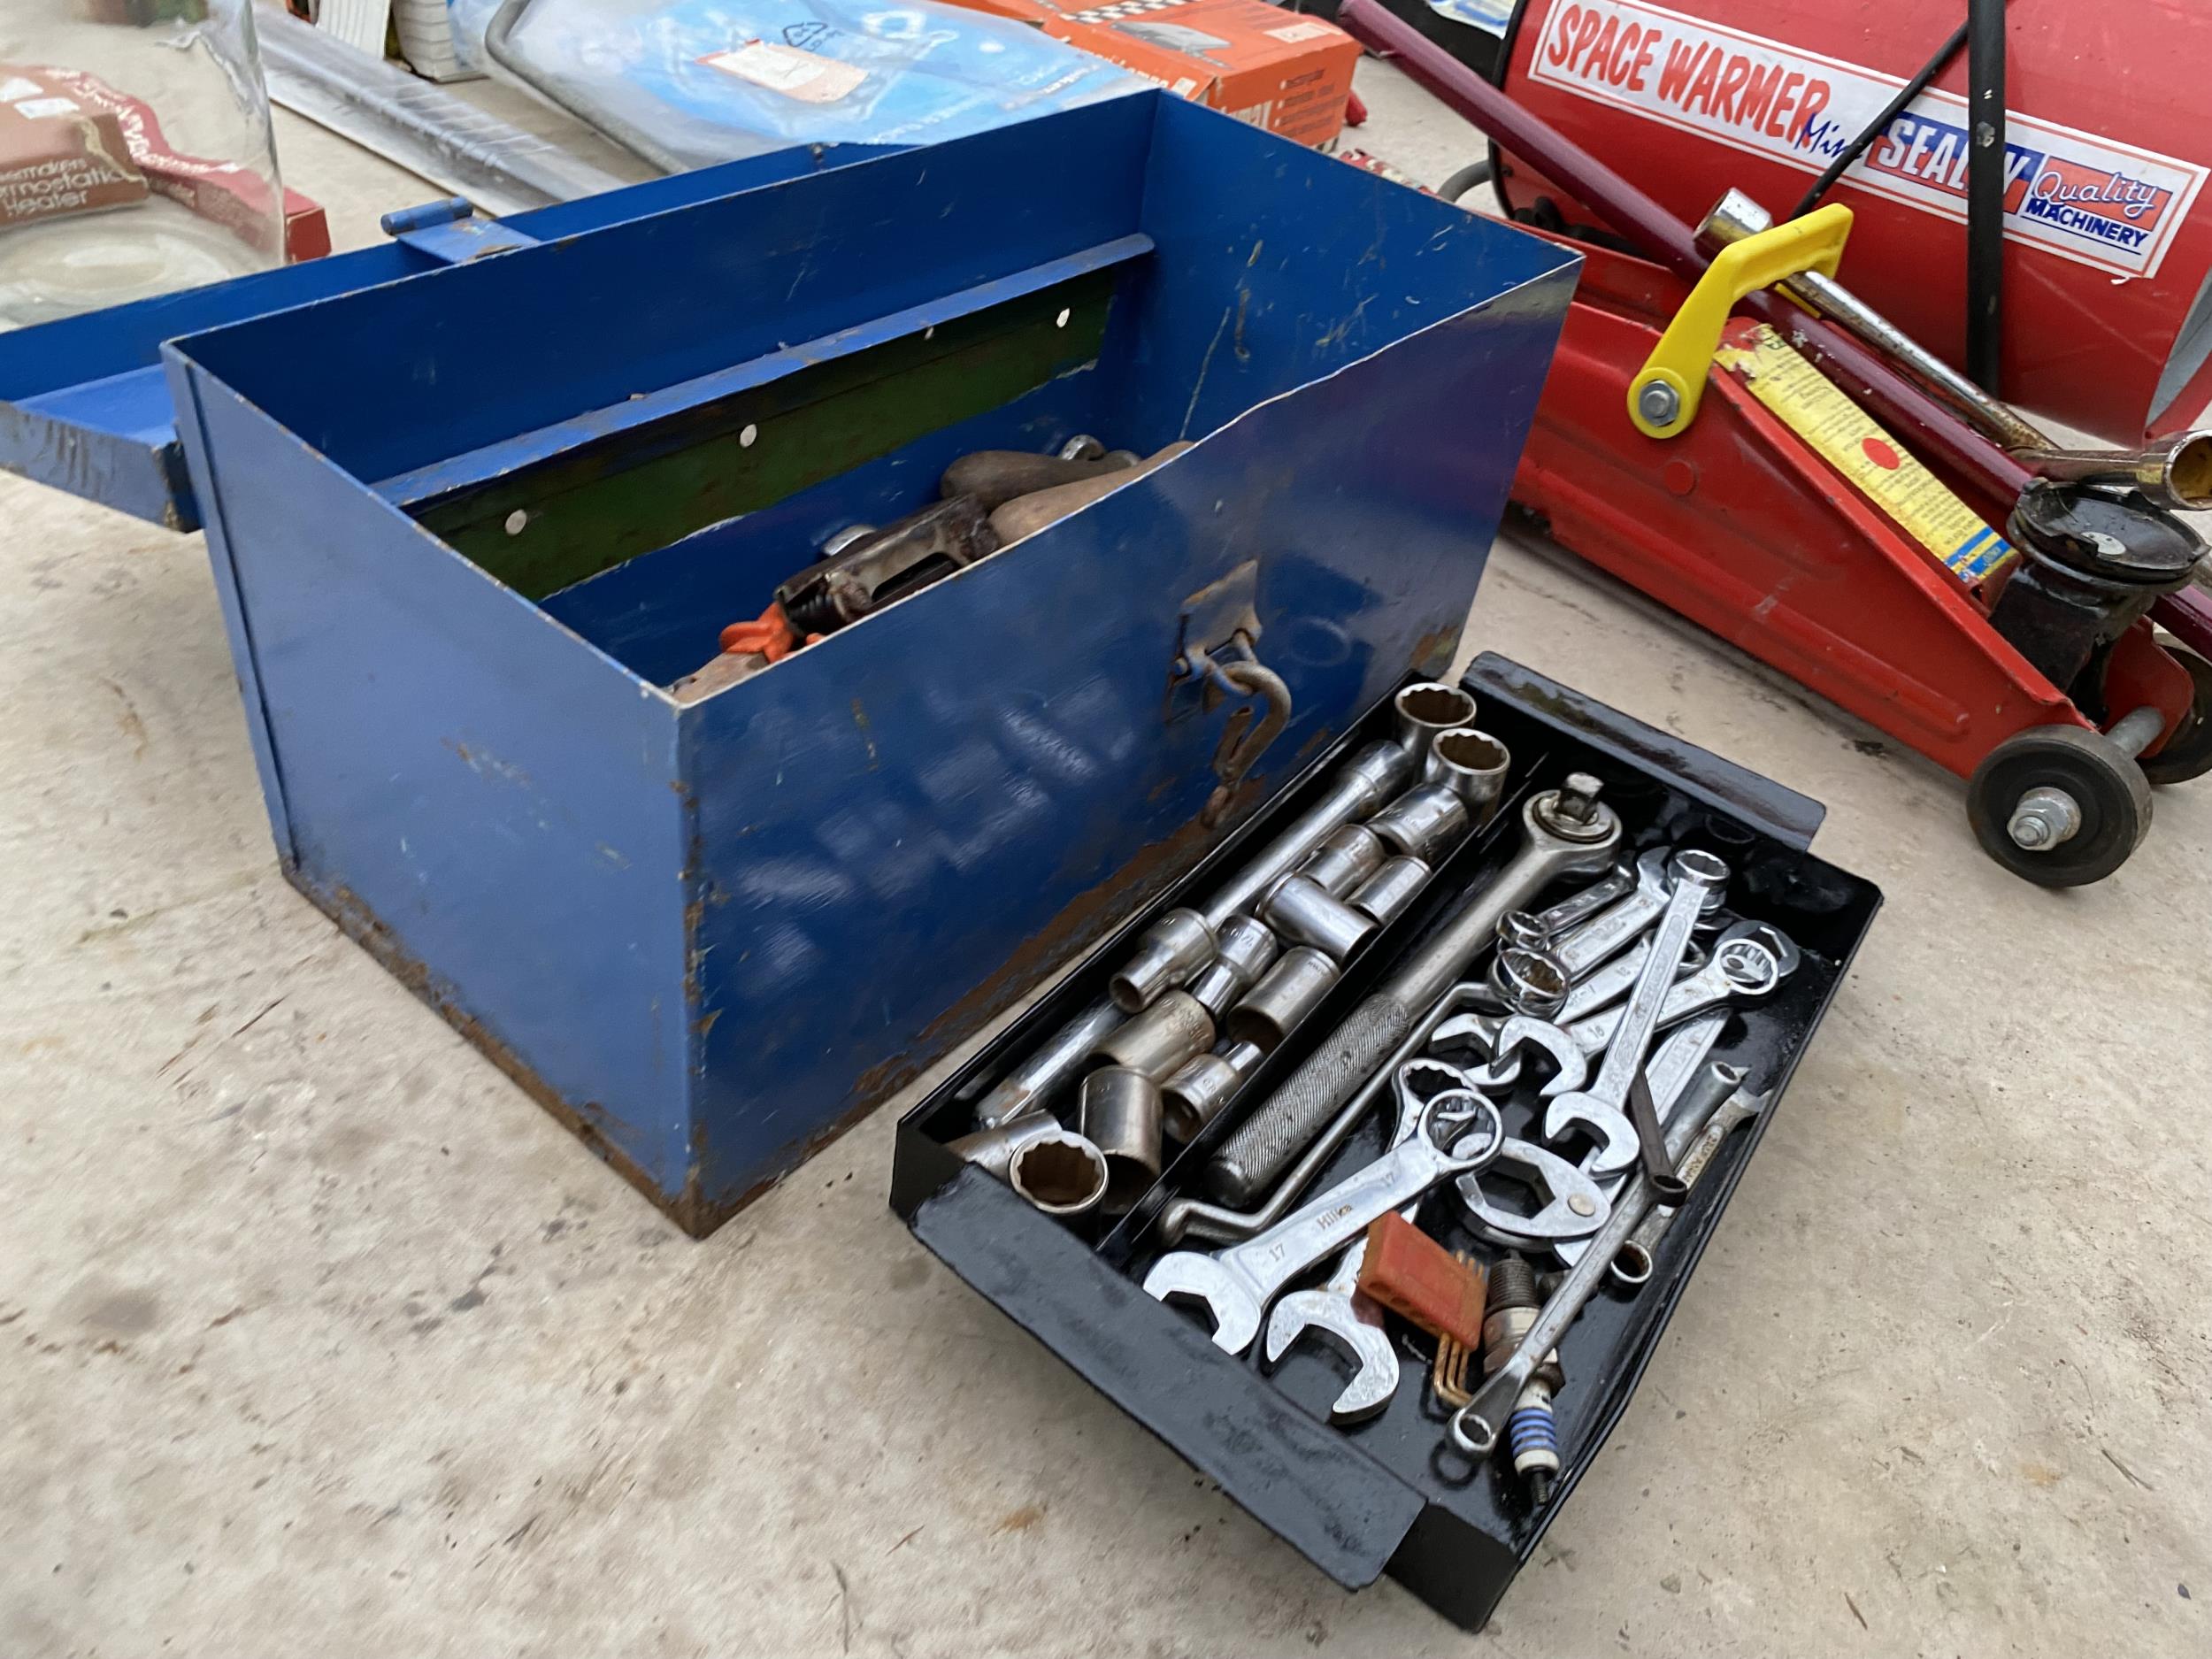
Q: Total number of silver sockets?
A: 14